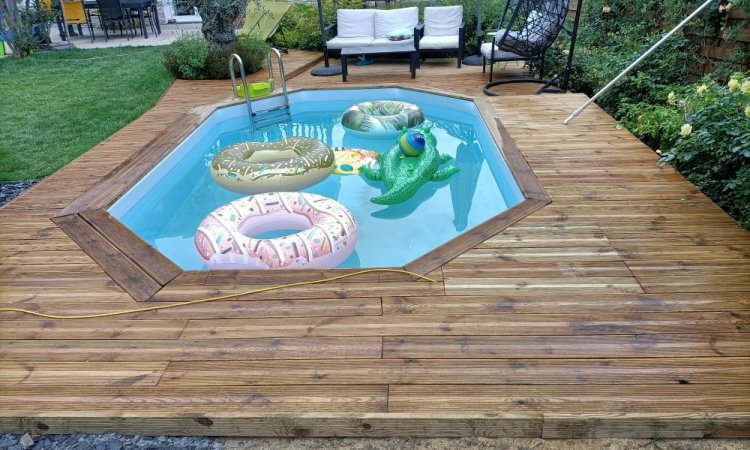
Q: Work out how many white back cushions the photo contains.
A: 3